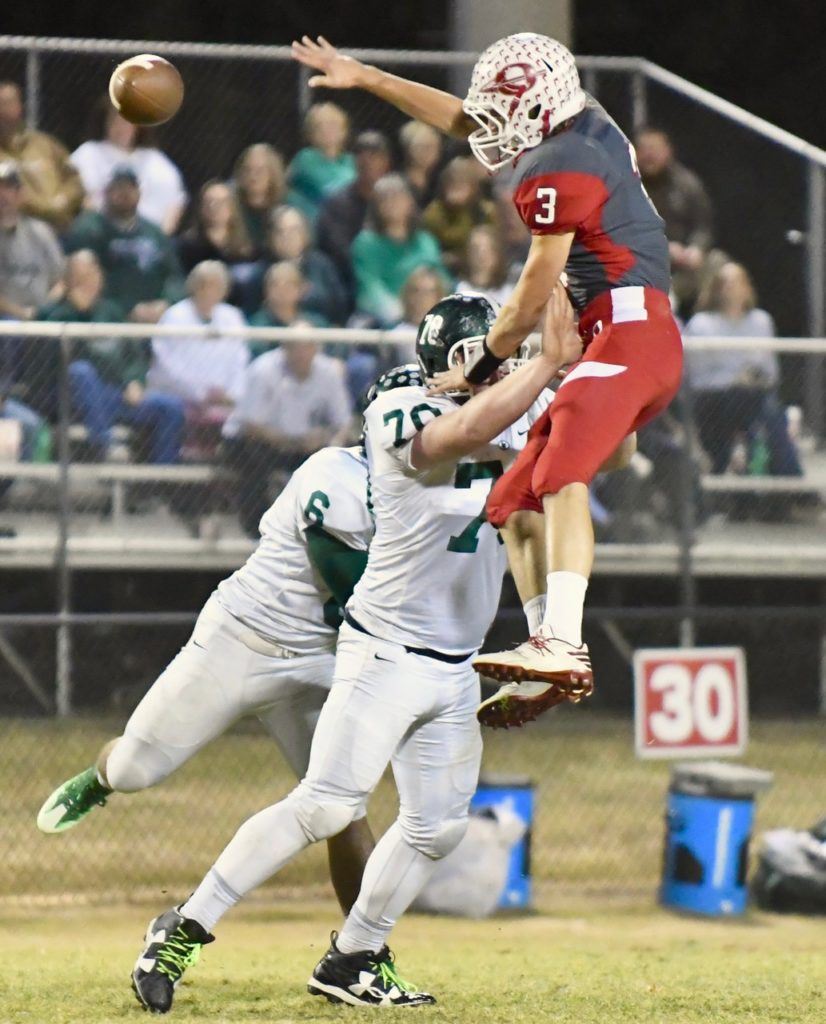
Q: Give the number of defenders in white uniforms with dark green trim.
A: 2